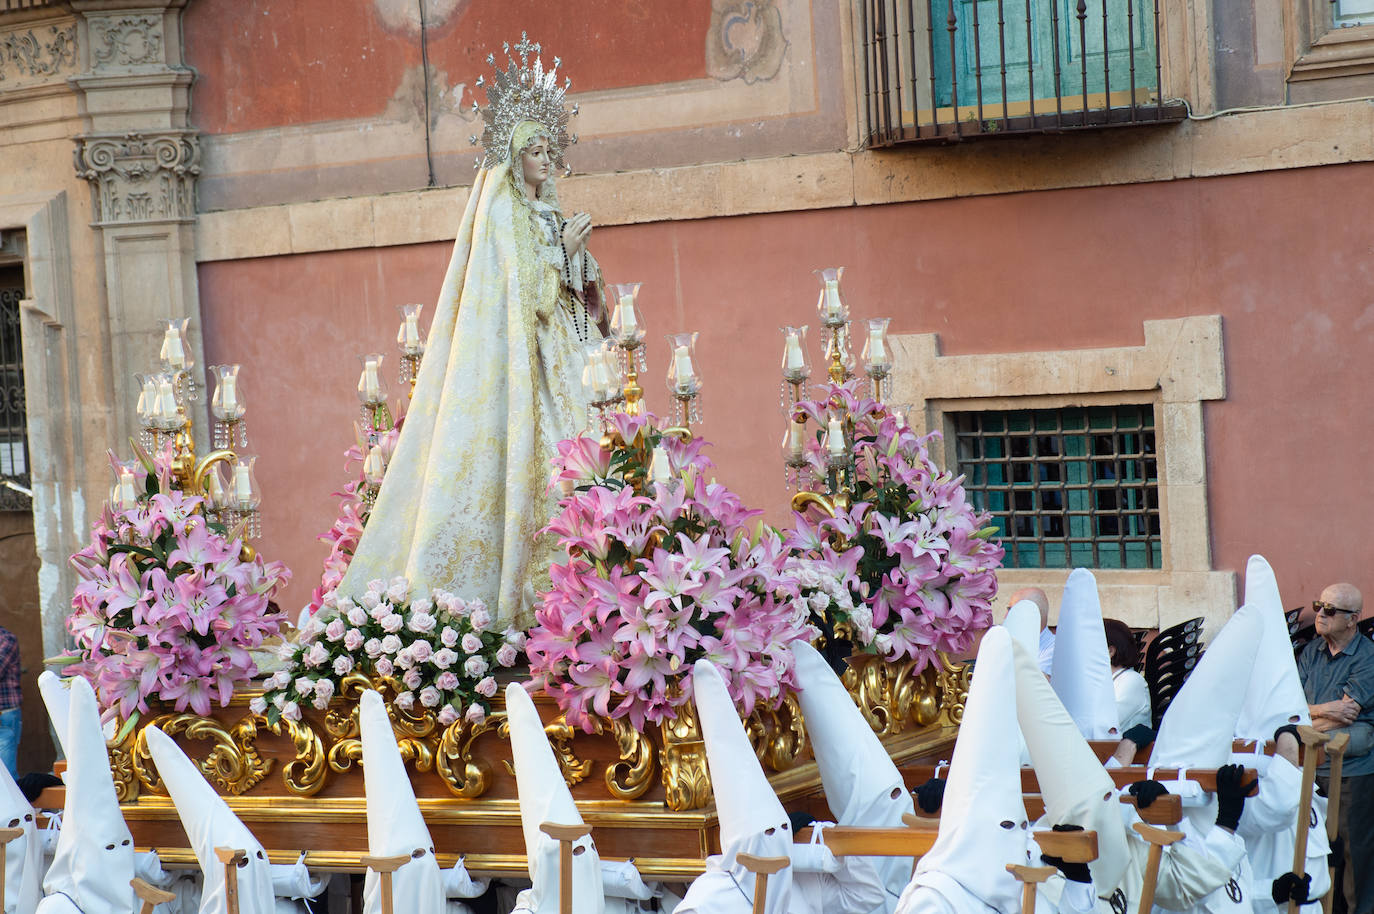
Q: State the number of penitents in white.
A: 14